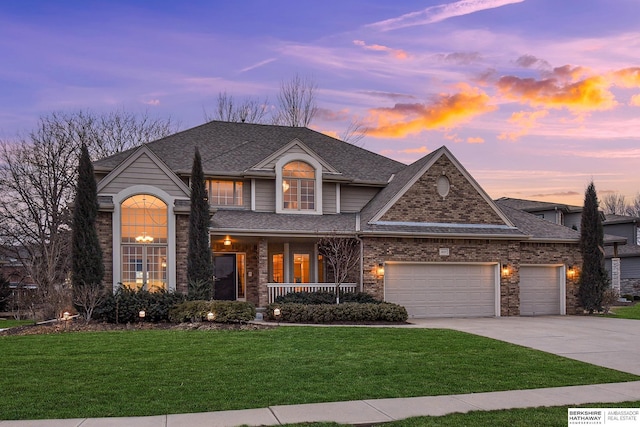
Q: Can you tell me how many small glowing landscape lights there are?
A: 4